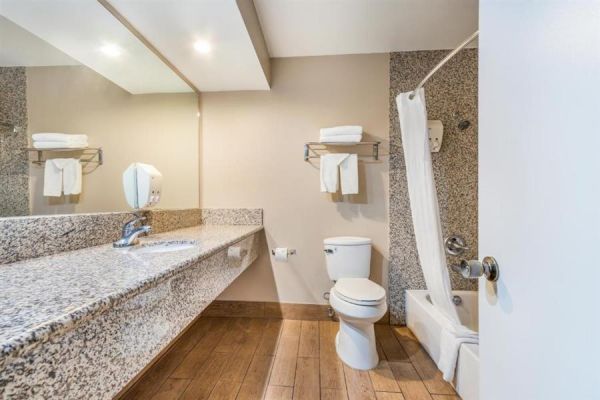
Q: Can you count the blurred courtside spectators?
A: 0